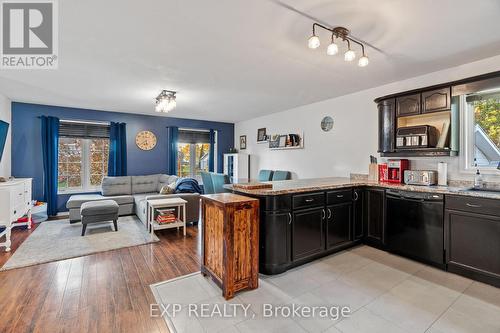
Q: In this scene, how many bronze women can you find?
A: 0